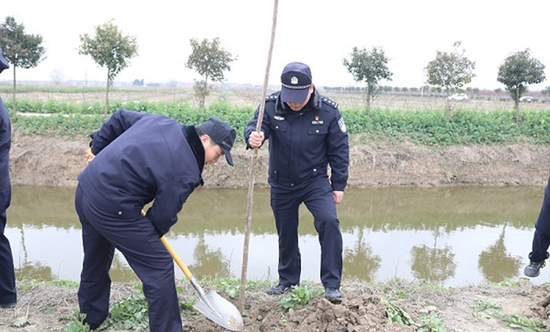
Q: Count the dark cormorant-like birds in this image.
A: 0